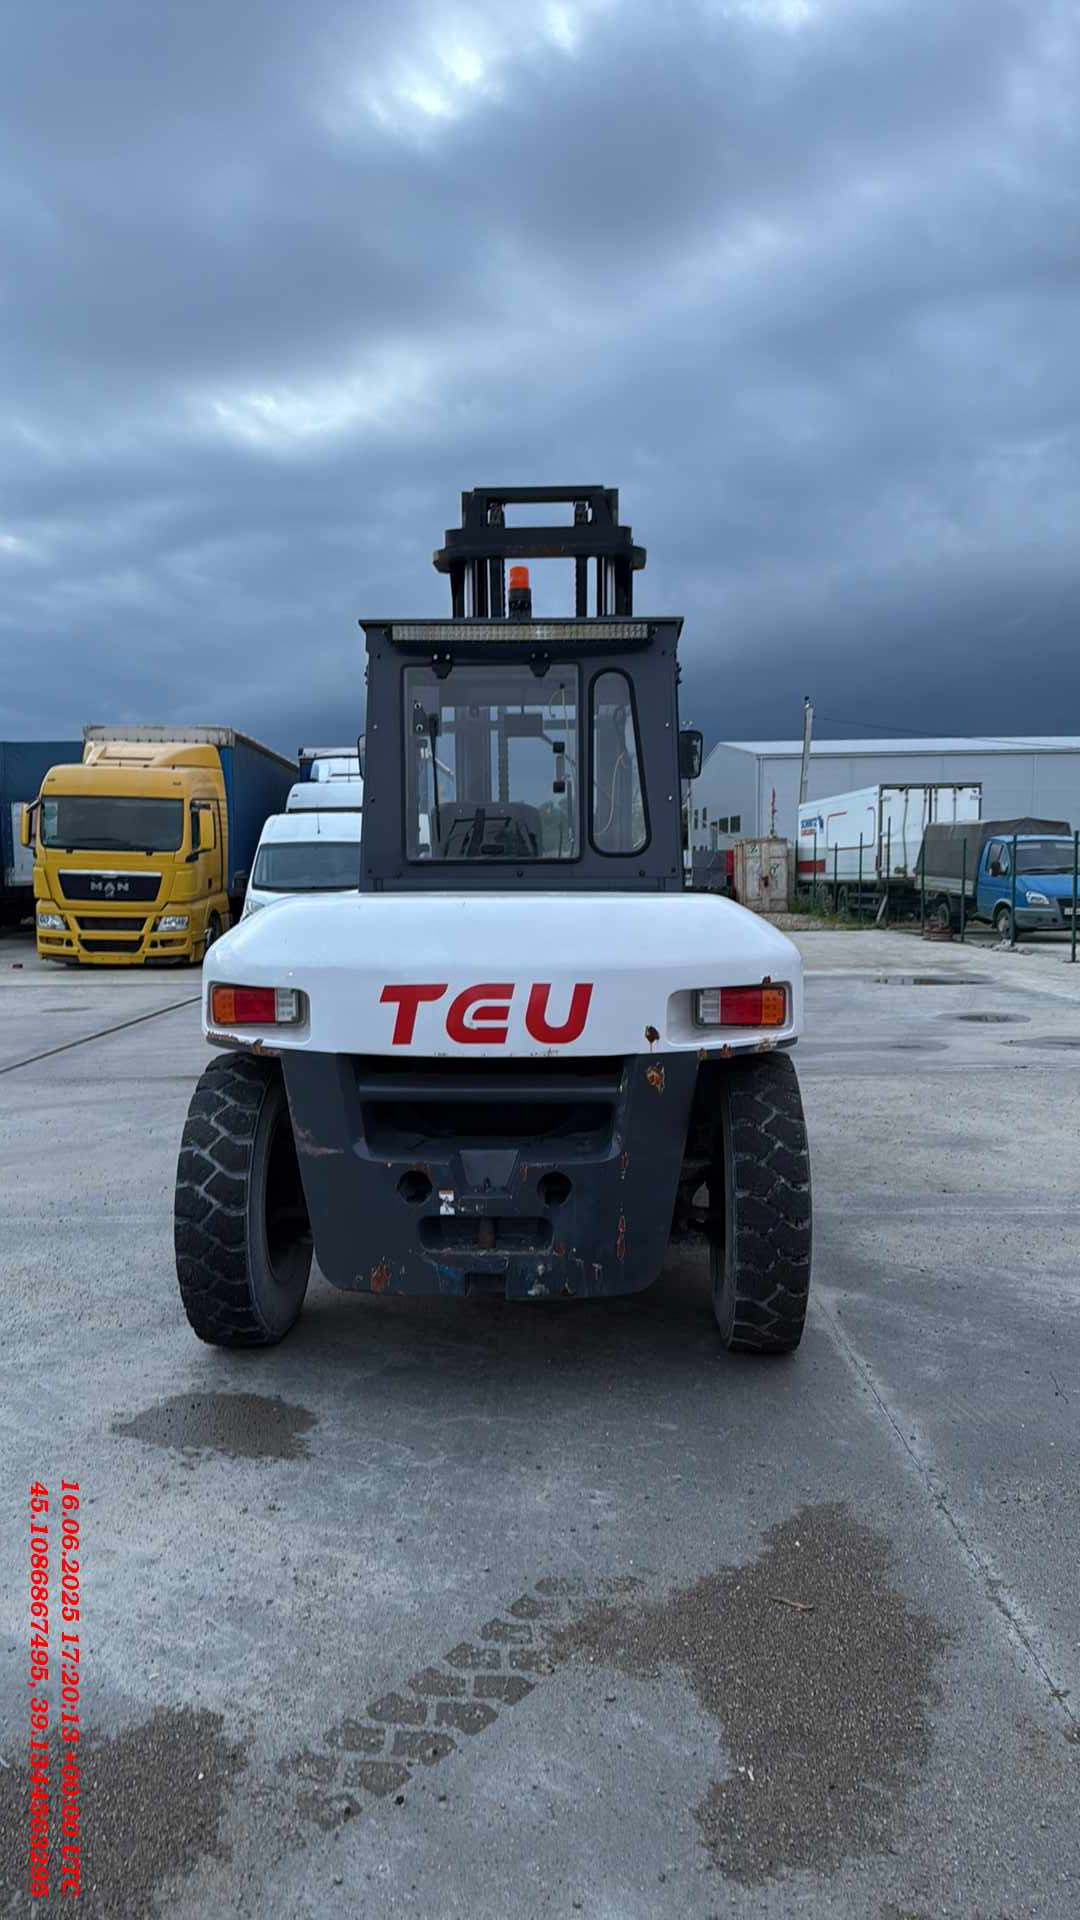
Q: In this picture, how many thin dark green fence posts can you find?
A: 9